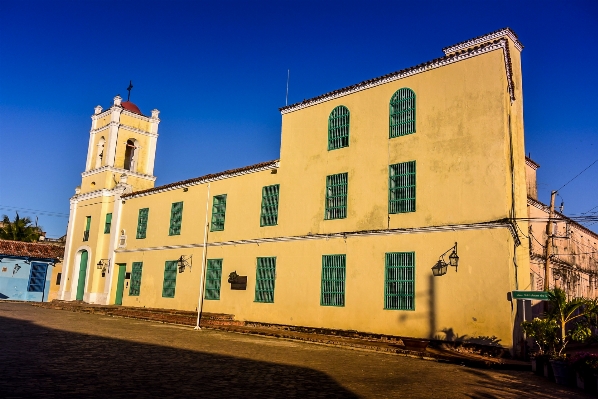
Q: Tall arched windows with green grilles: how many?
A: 2